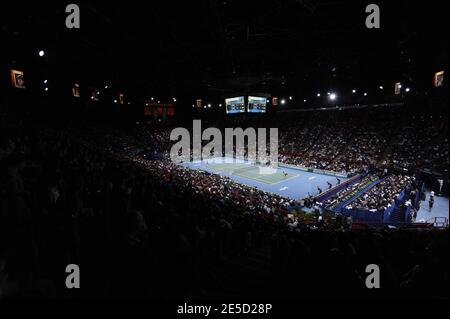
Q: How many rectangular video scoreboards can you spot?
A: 2